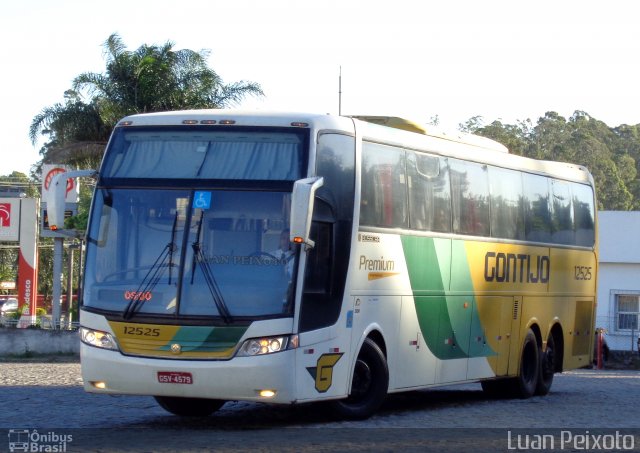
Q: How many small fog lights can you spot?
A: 2